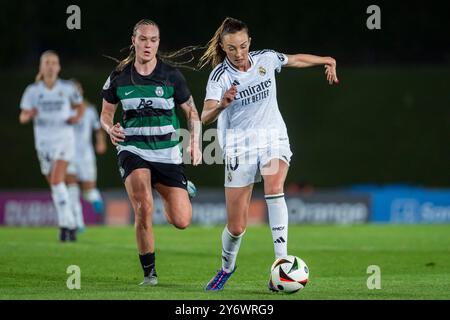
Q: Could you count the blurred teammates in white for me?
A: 2